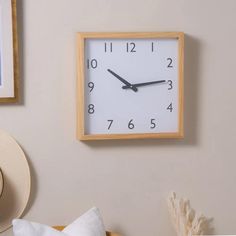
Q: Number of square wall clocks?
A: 1